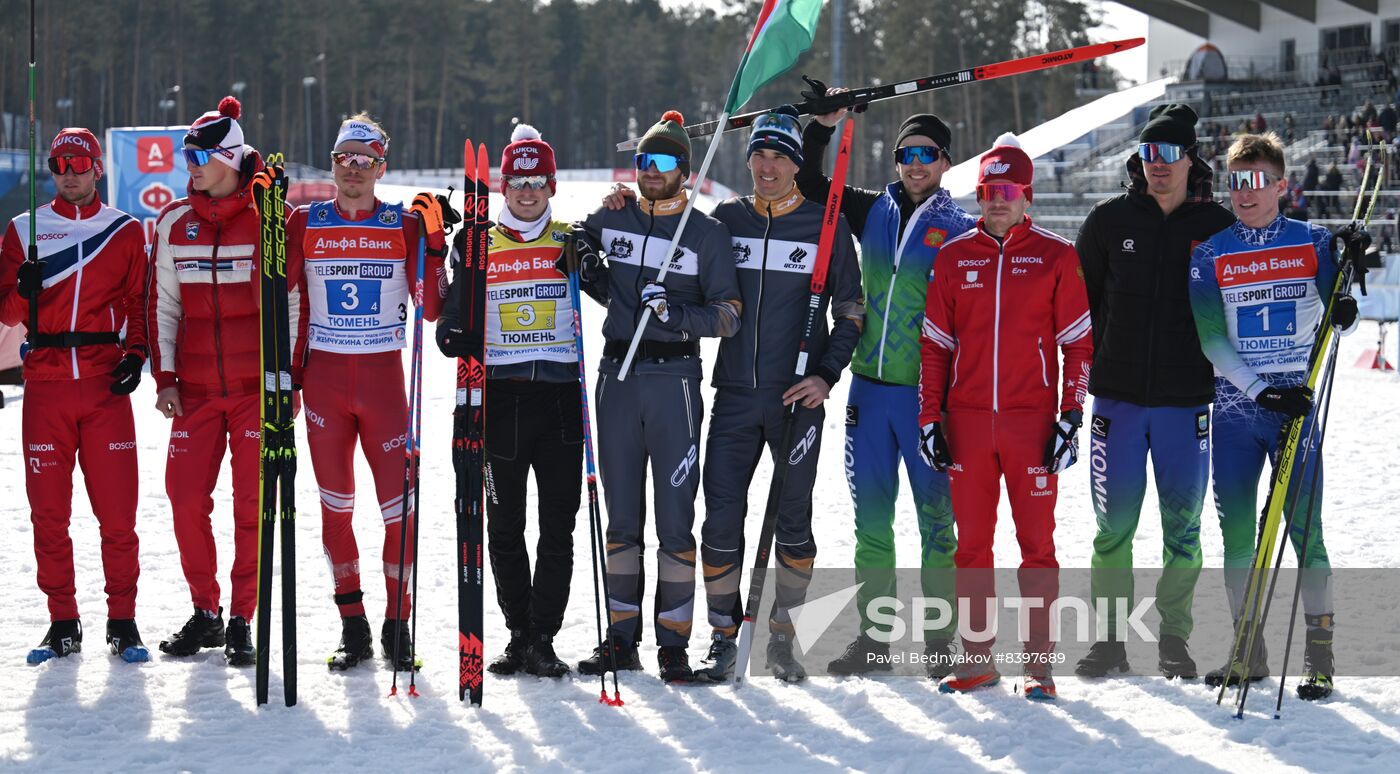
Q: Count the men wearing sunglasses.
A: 9